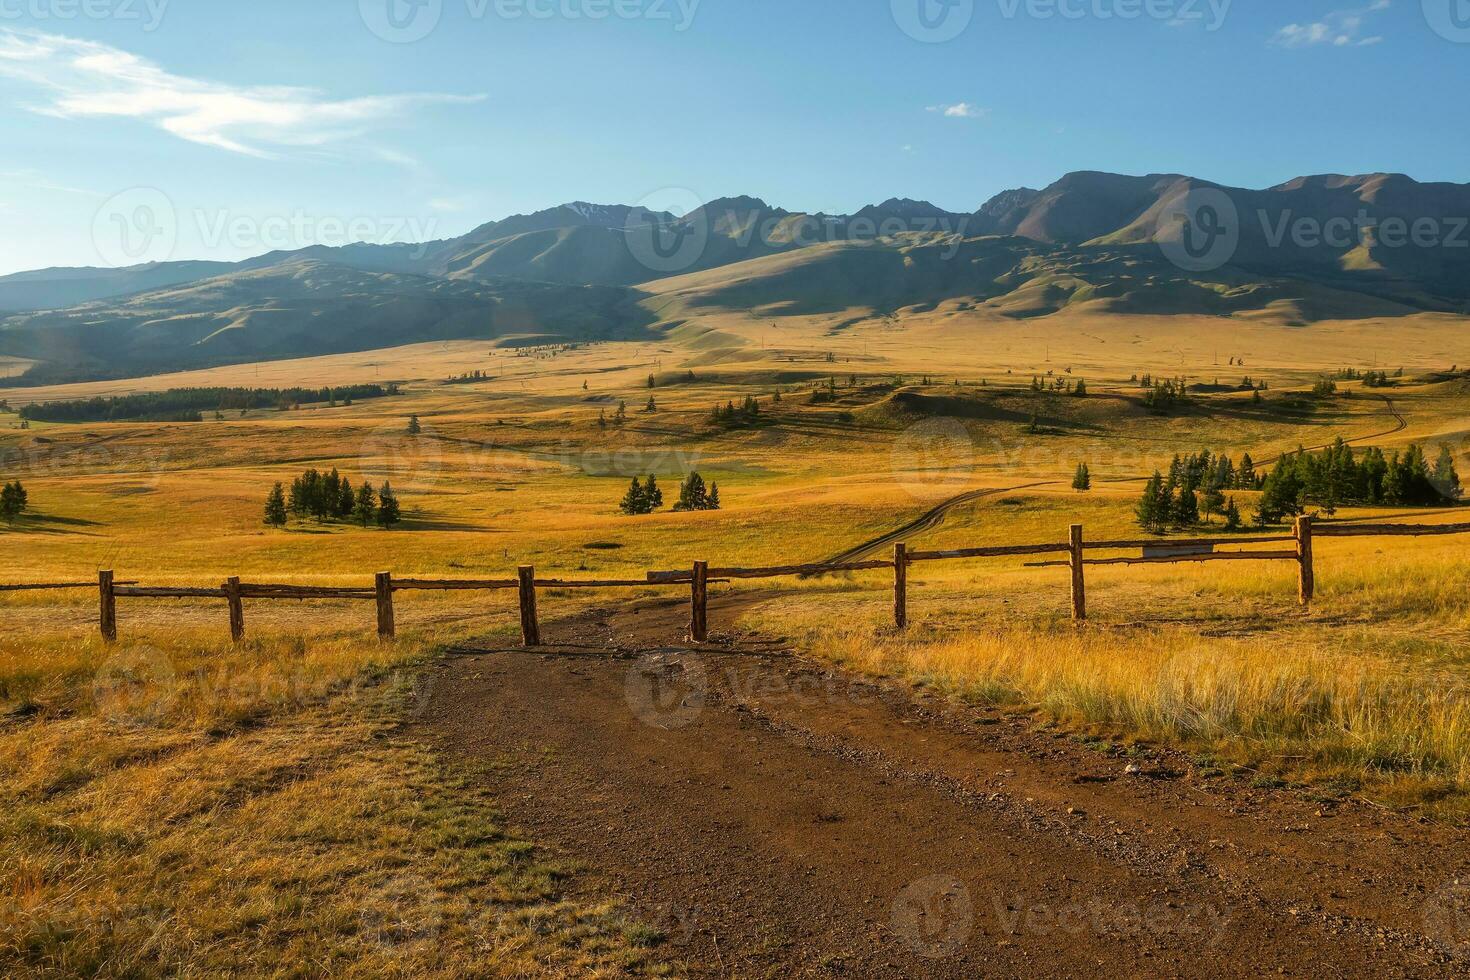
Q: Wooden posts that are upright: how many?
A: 8